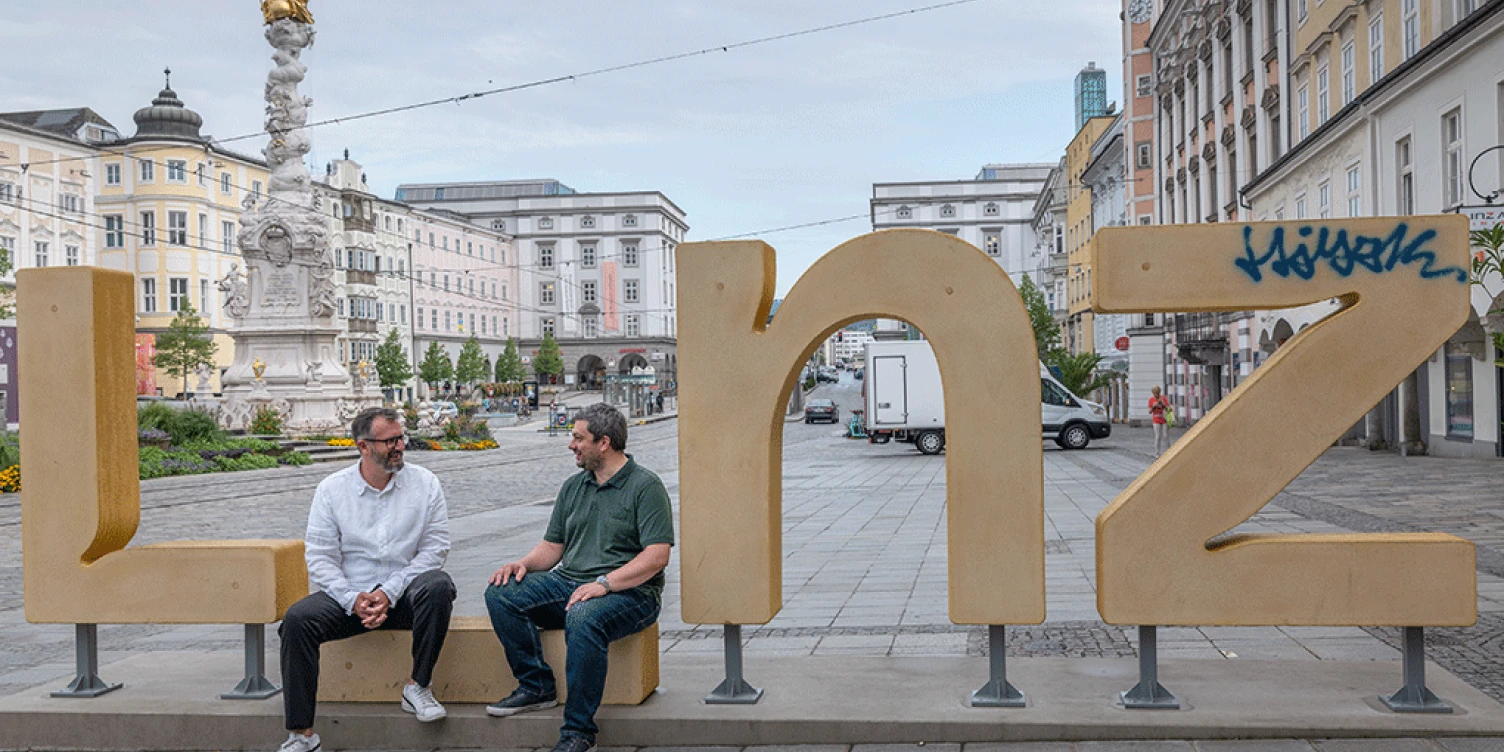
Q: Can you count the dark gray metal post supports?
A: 6